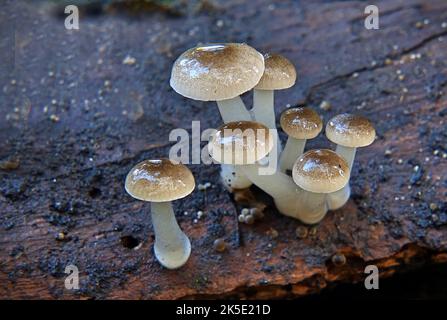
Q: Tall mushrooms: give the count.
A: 7